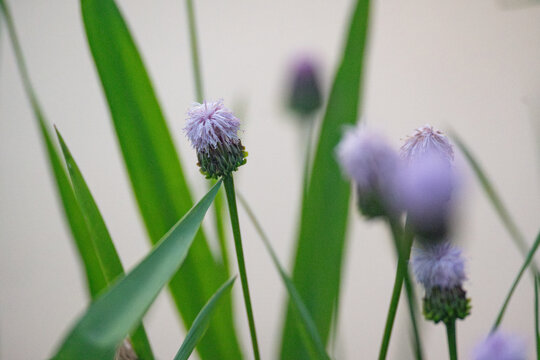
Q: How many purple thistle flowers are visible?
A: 7